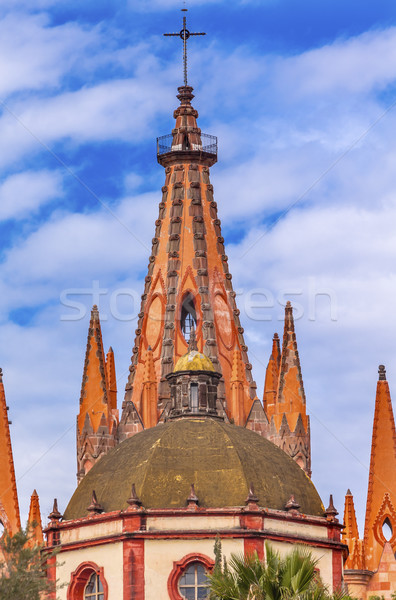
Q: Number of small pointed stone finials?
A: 7